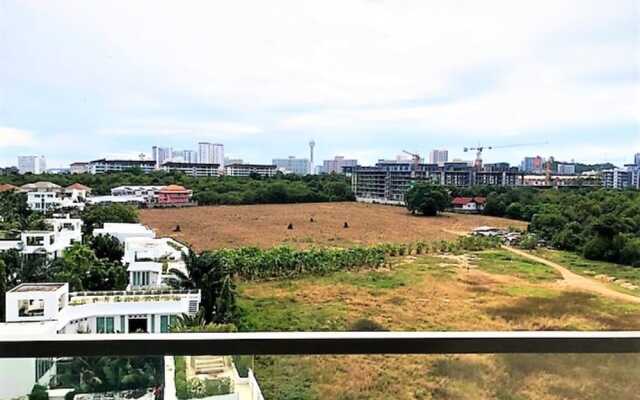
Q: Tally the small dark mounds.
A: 4